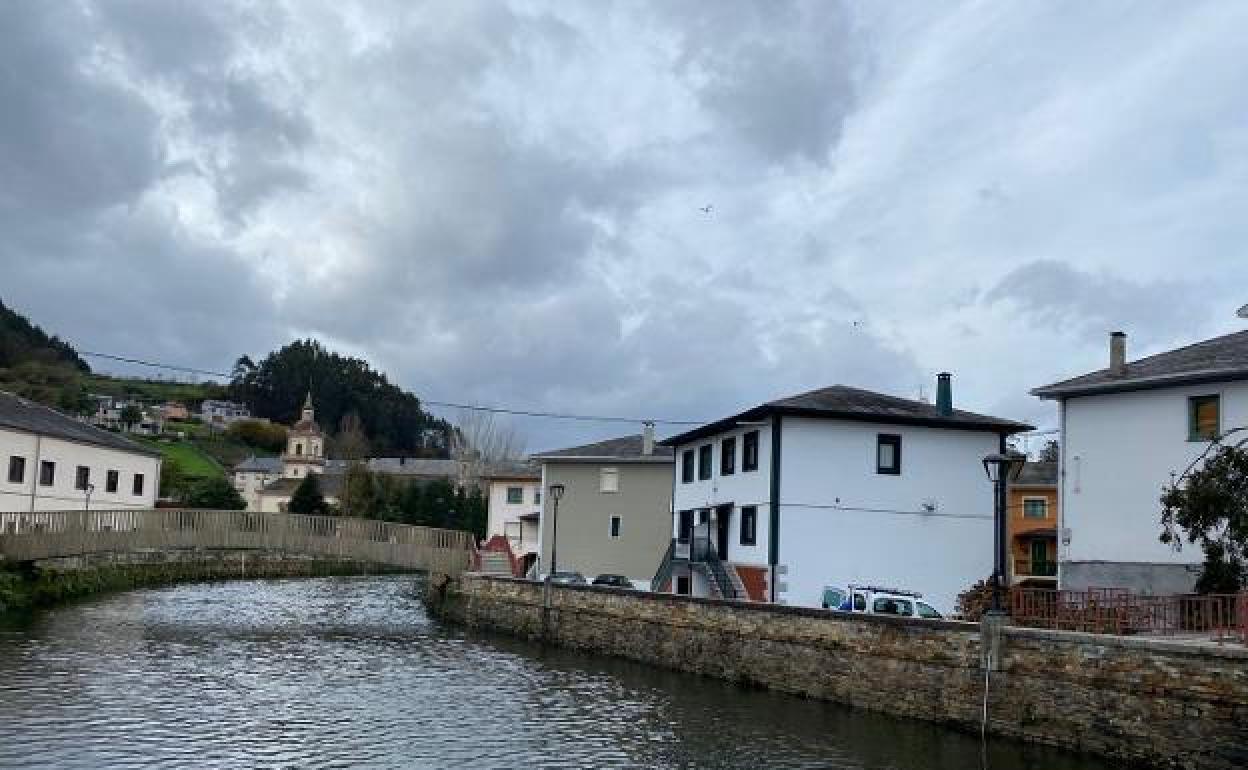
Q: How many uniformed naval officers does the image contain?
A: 0